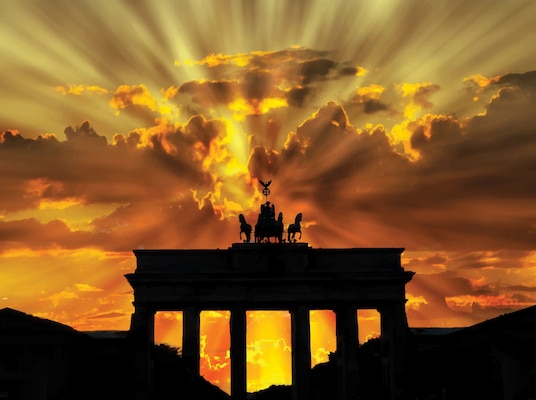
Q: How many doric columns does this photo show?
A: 6